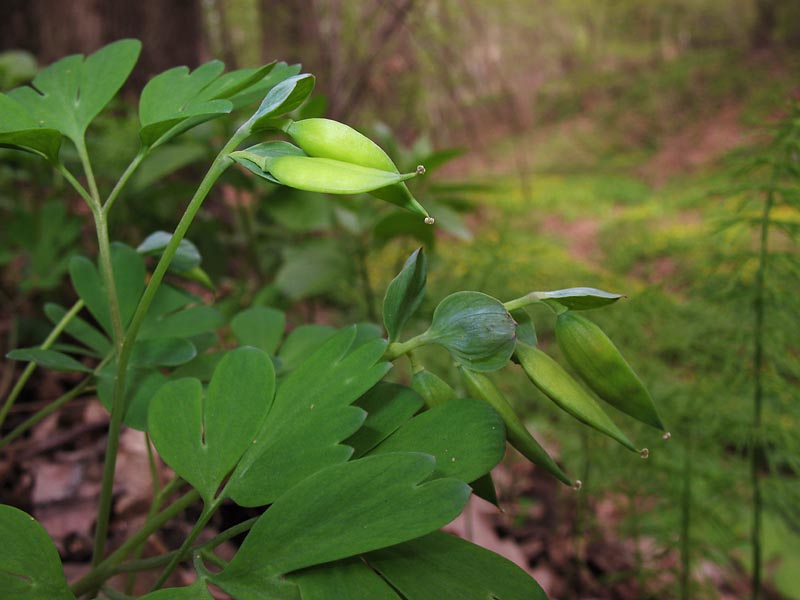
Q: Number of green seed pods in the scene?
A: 6